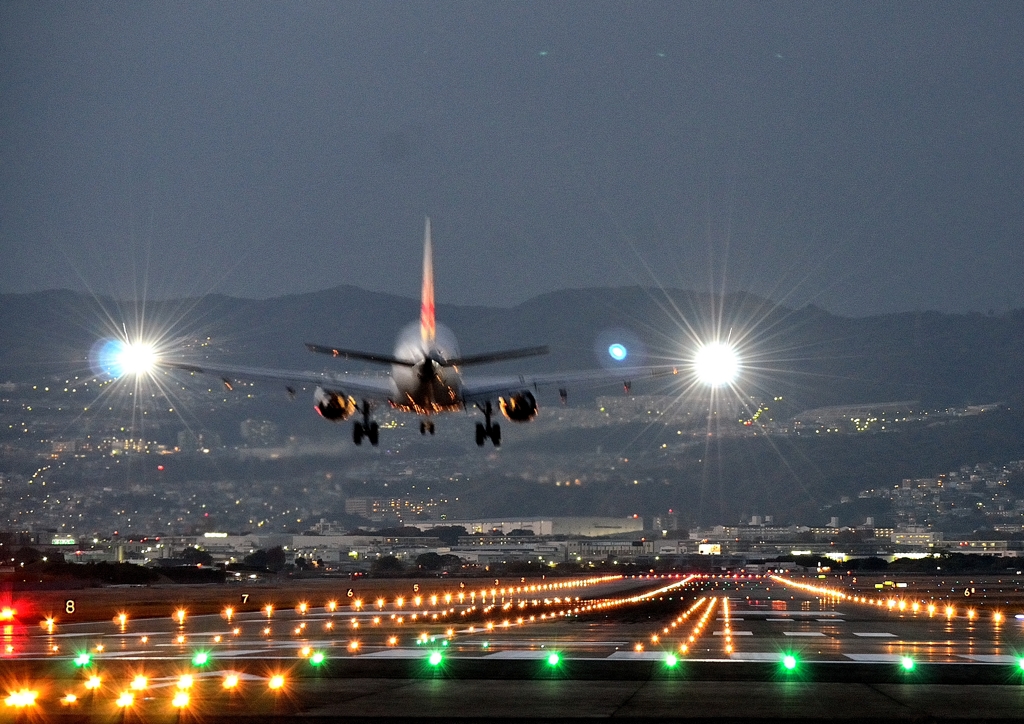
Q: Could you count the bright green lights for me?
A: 9